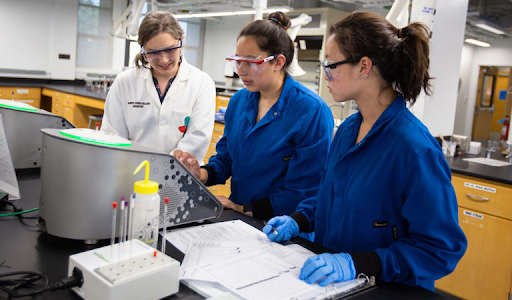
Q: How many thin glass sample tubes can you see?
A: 5